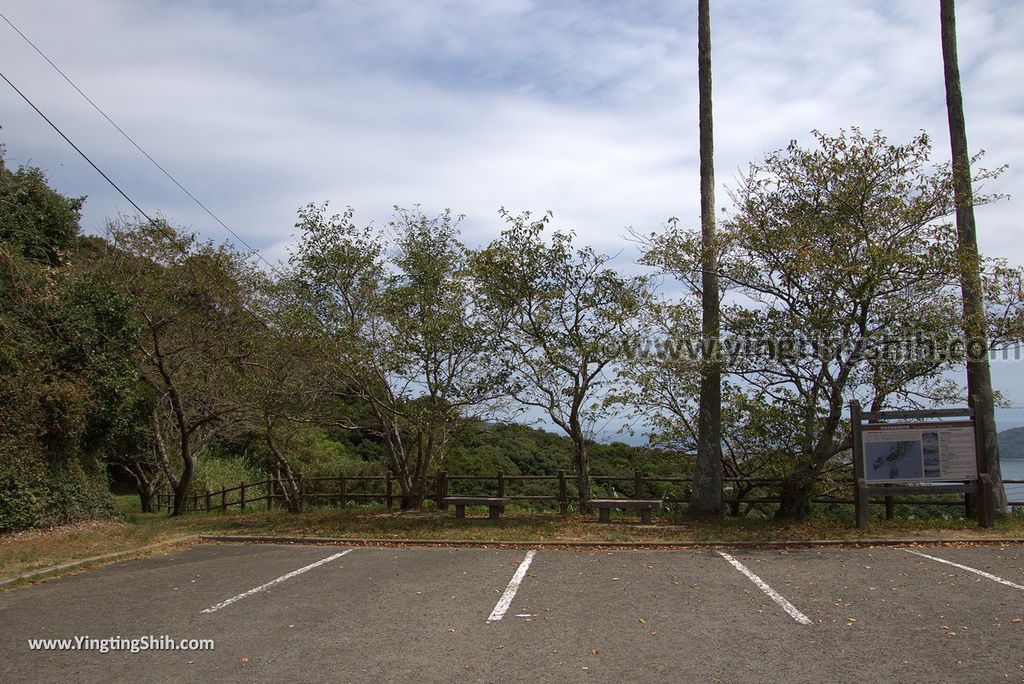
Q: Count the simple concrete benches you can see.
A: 2